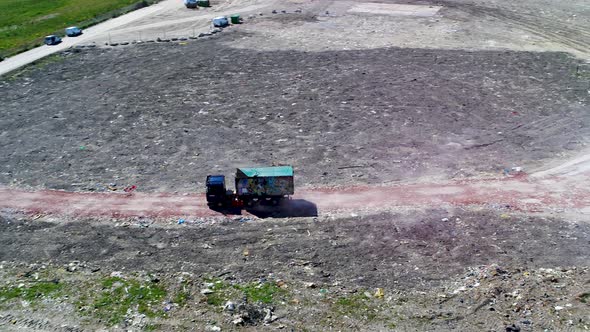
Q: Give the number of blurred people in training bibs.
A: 0